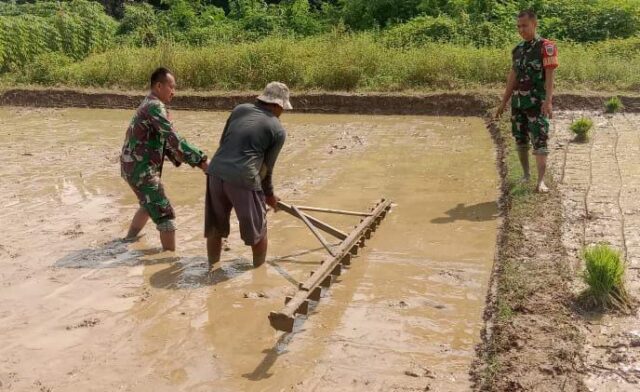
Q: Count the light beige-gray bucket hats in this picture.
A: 1